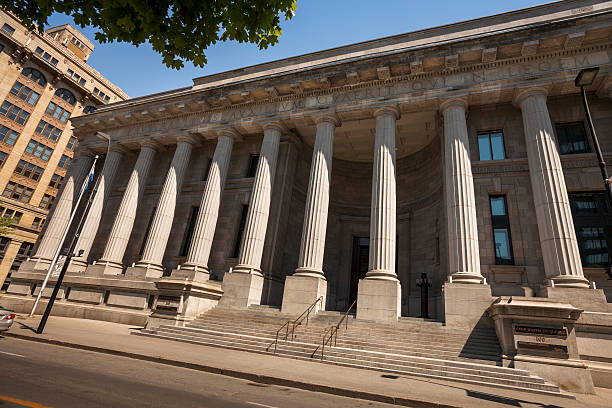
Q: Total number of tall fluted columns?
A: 10